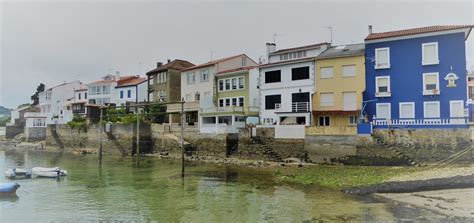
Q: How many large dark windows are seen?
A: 4